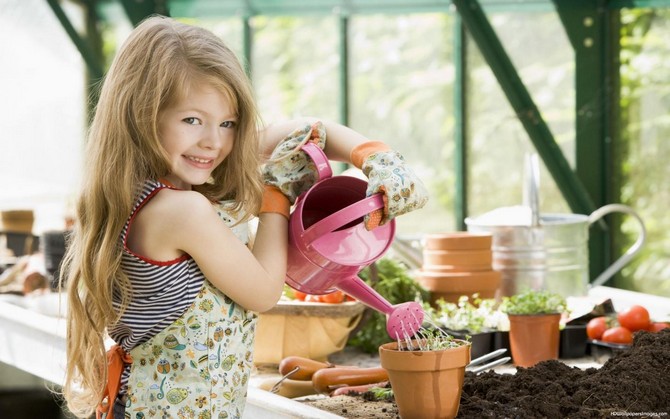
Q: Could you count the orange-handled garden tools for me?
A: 2